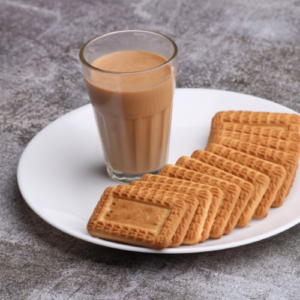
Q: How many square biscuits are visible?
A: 12